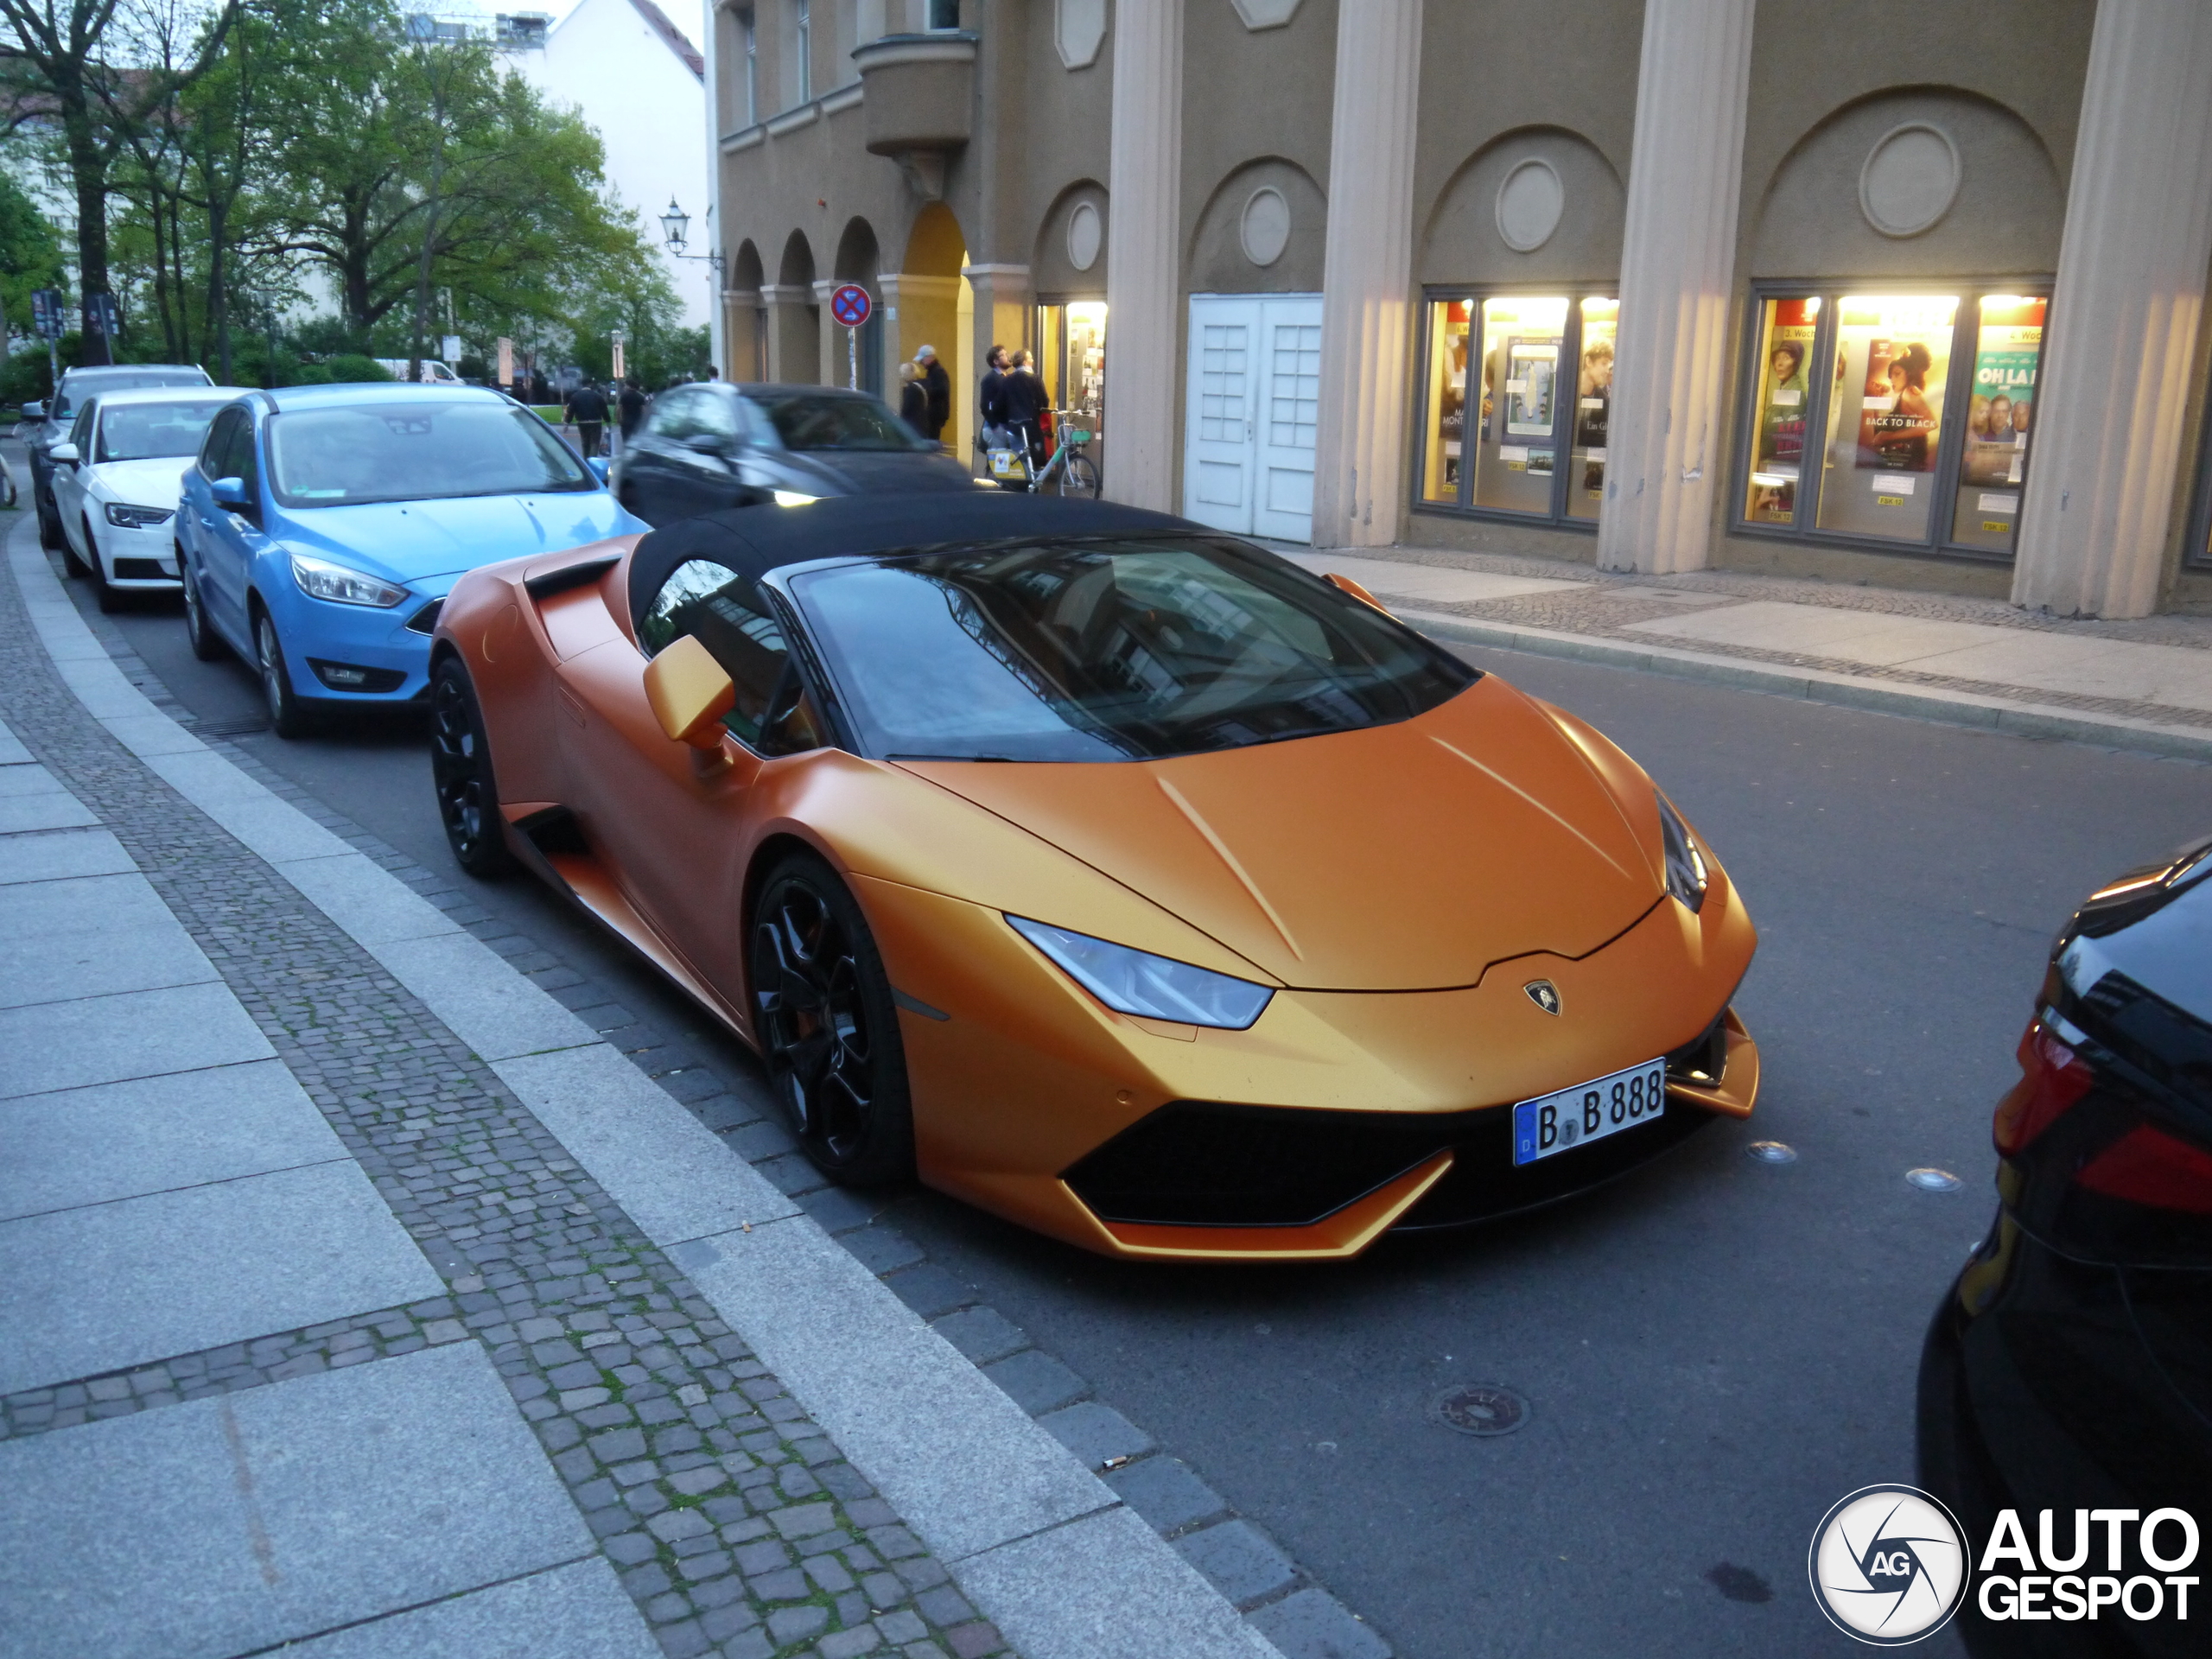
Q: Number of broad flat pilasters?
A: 4